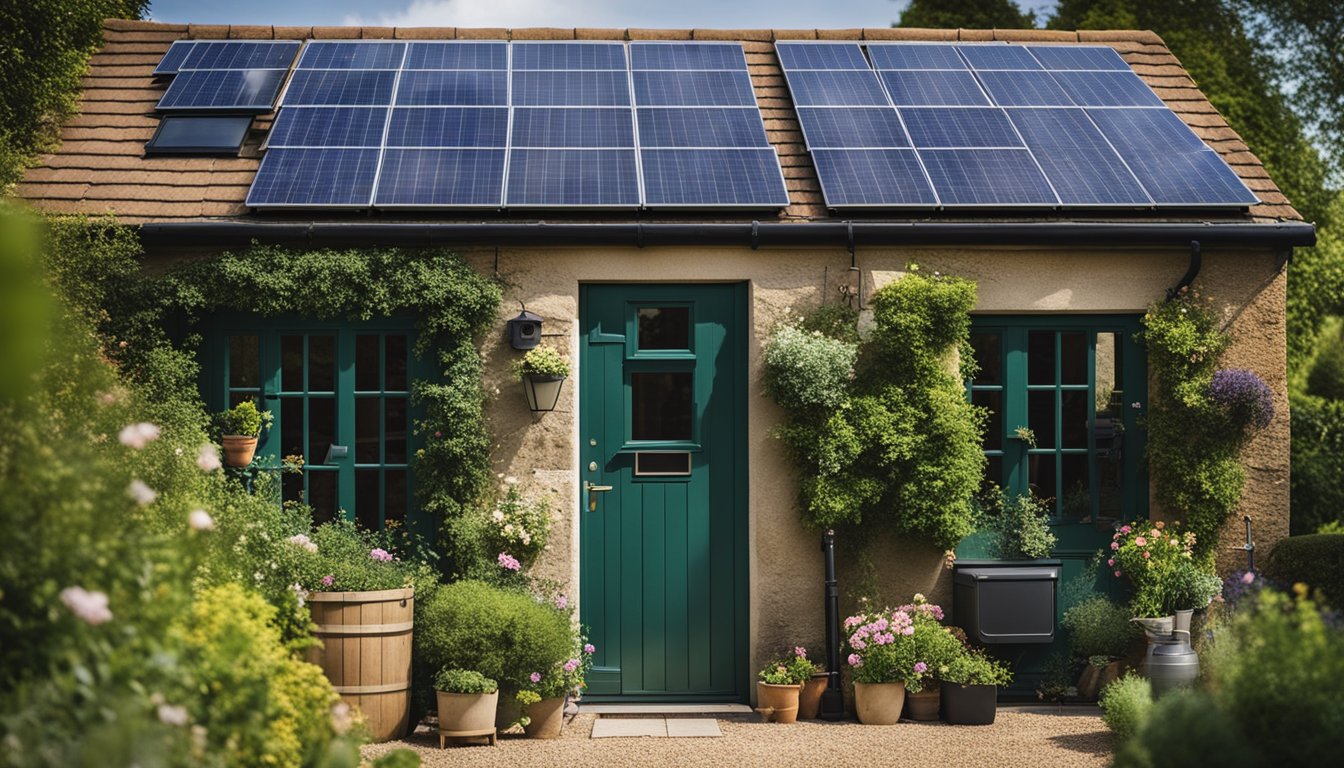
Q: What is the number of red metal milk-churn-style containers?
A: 0